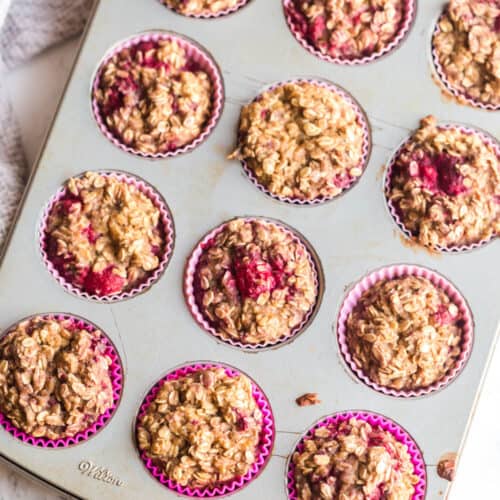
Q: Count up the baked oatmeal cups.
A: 12